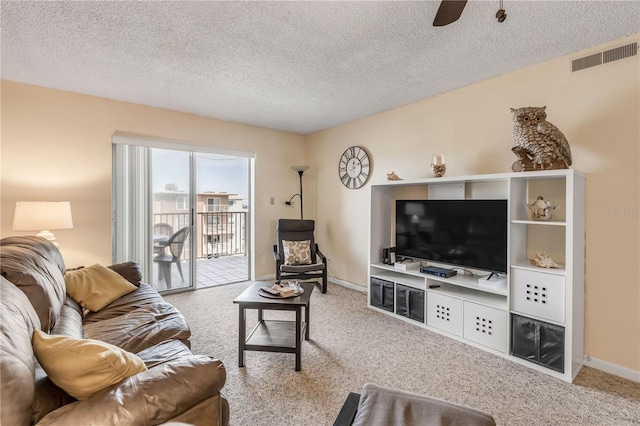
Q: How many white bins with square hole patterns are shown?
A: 3